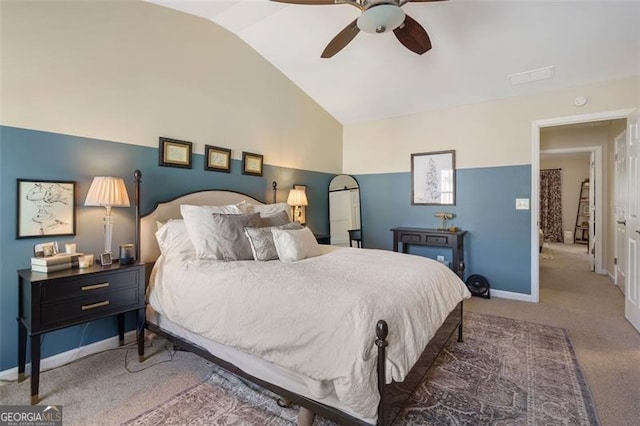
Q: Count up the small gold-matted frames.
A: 3